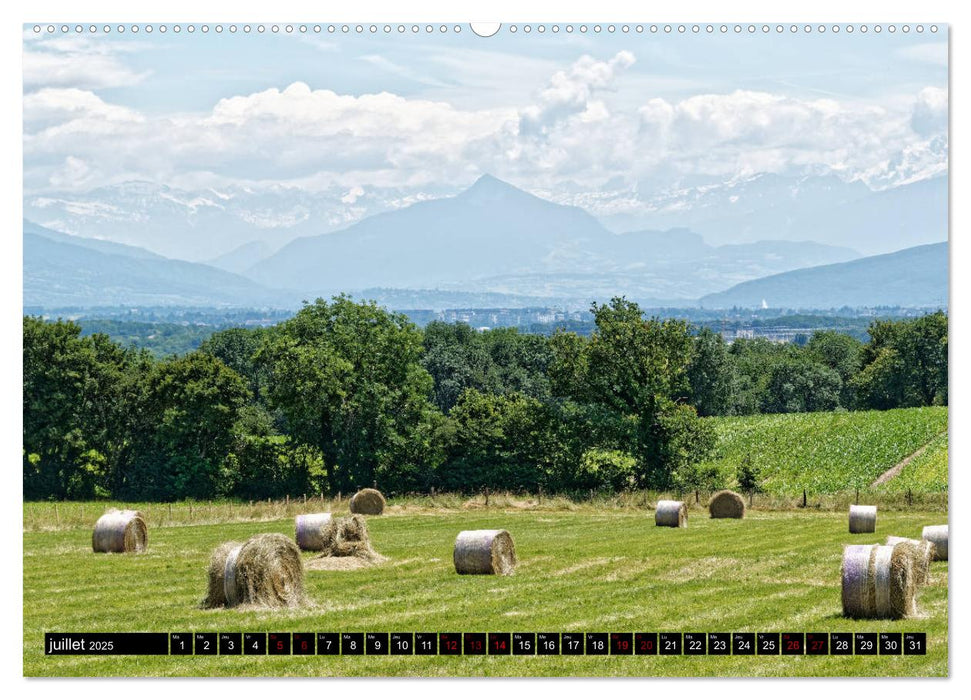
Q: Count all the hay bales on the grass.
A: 11